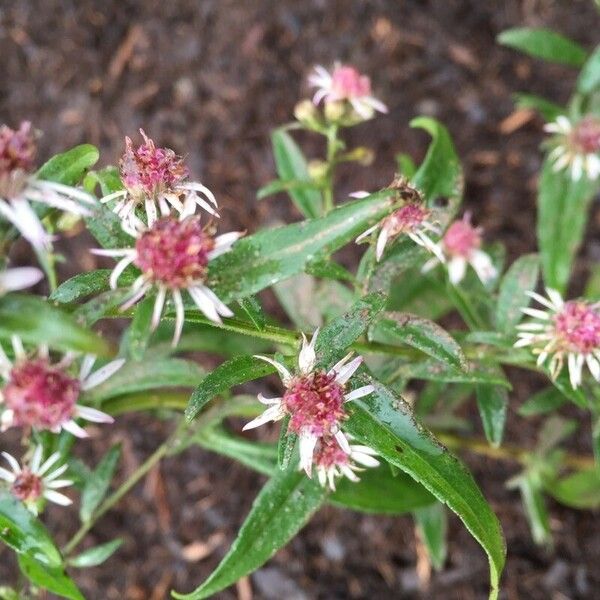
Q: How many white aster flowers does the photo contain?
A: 12